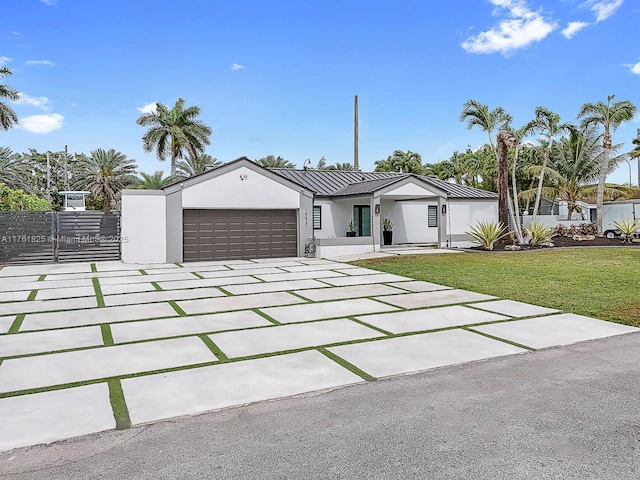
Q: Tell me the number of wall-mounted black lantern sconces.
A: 2